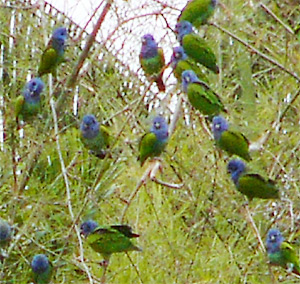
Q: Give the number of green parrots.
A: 15